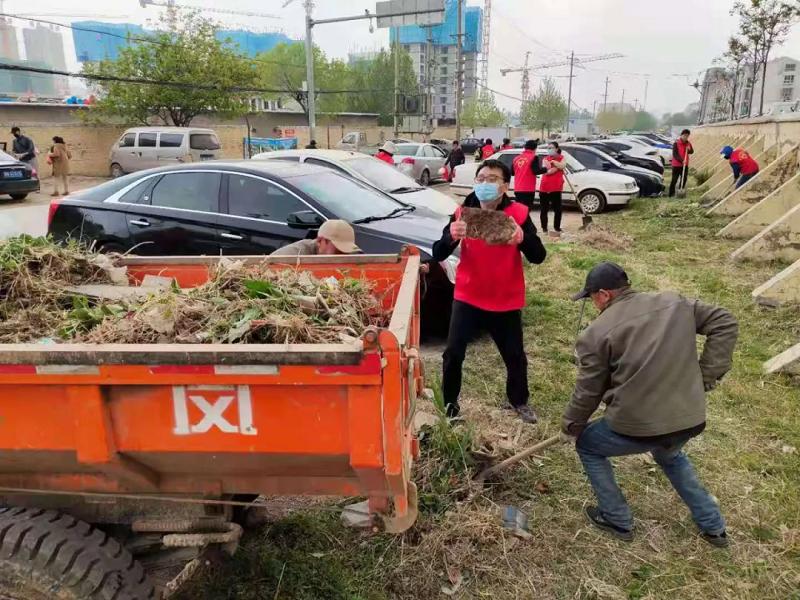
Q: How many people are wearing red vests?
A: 8